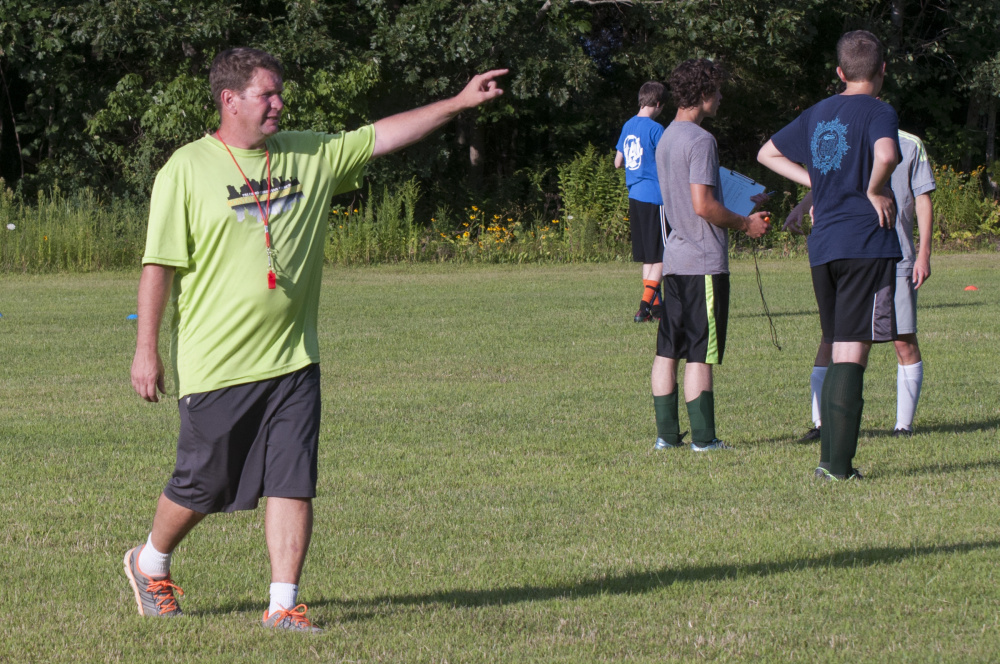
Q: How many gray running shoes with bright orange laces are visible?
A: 2